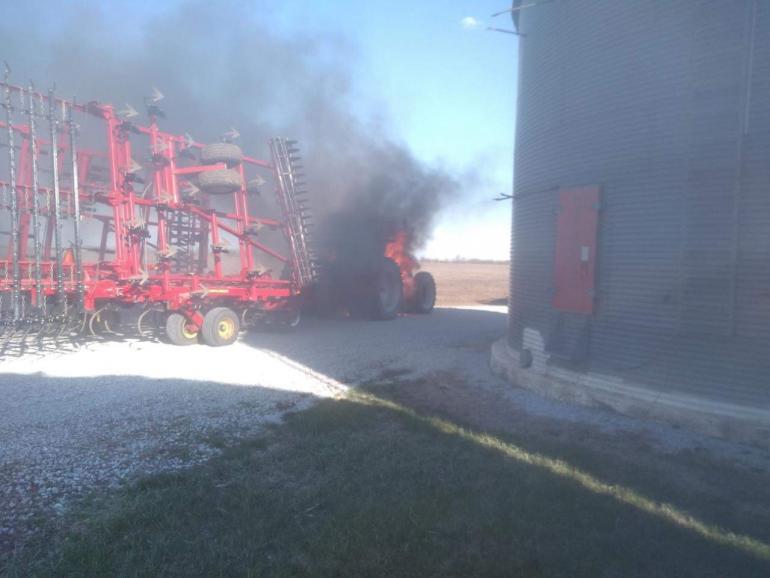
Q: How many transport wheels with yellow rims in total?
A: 2